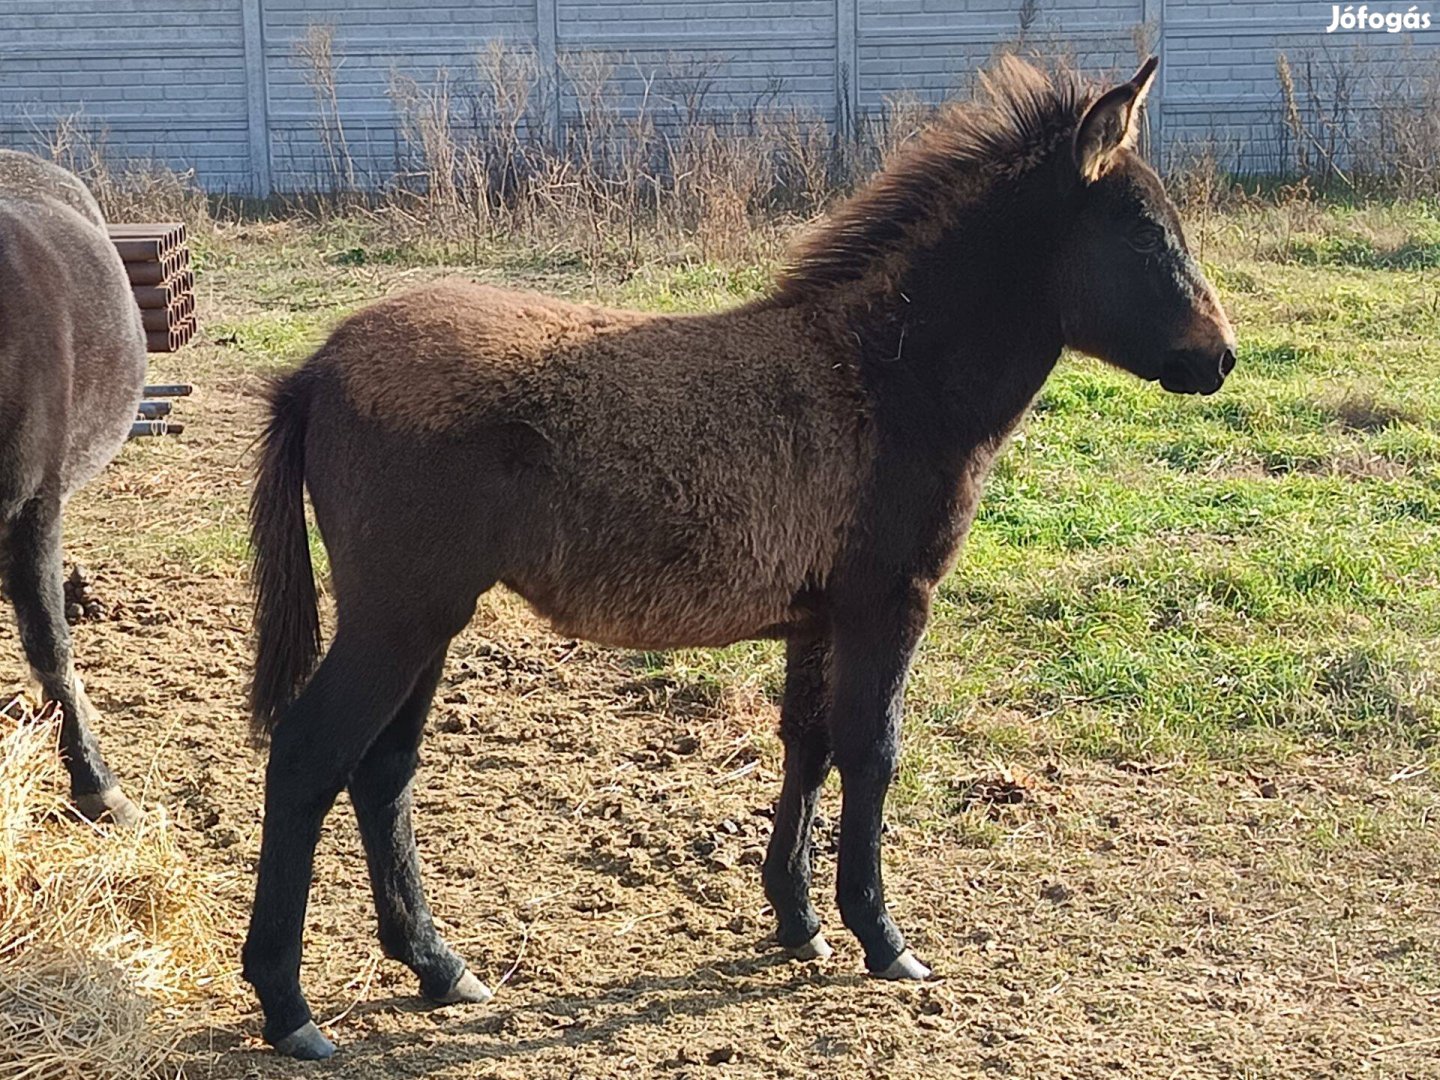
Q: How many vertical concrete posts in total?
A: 4